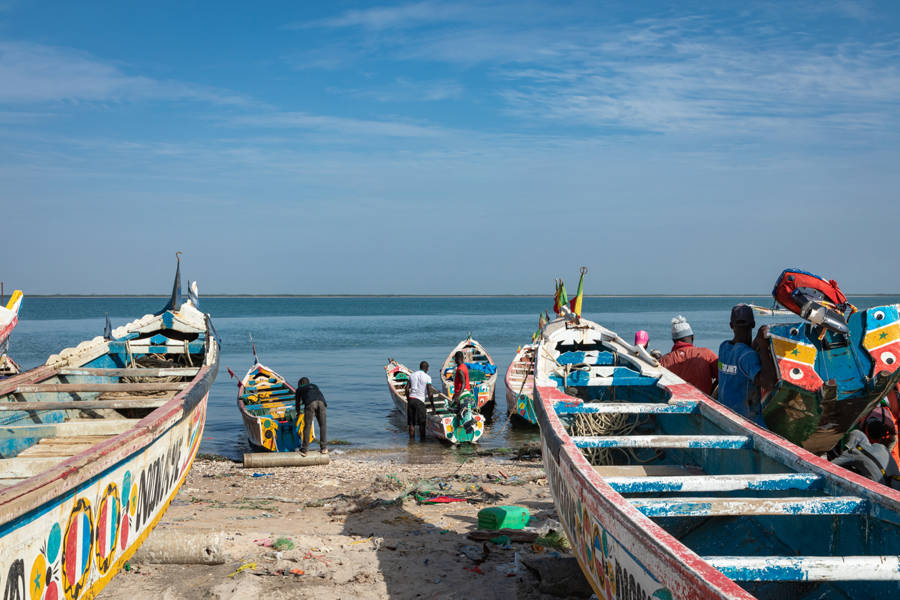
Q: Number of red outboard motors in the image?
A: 1